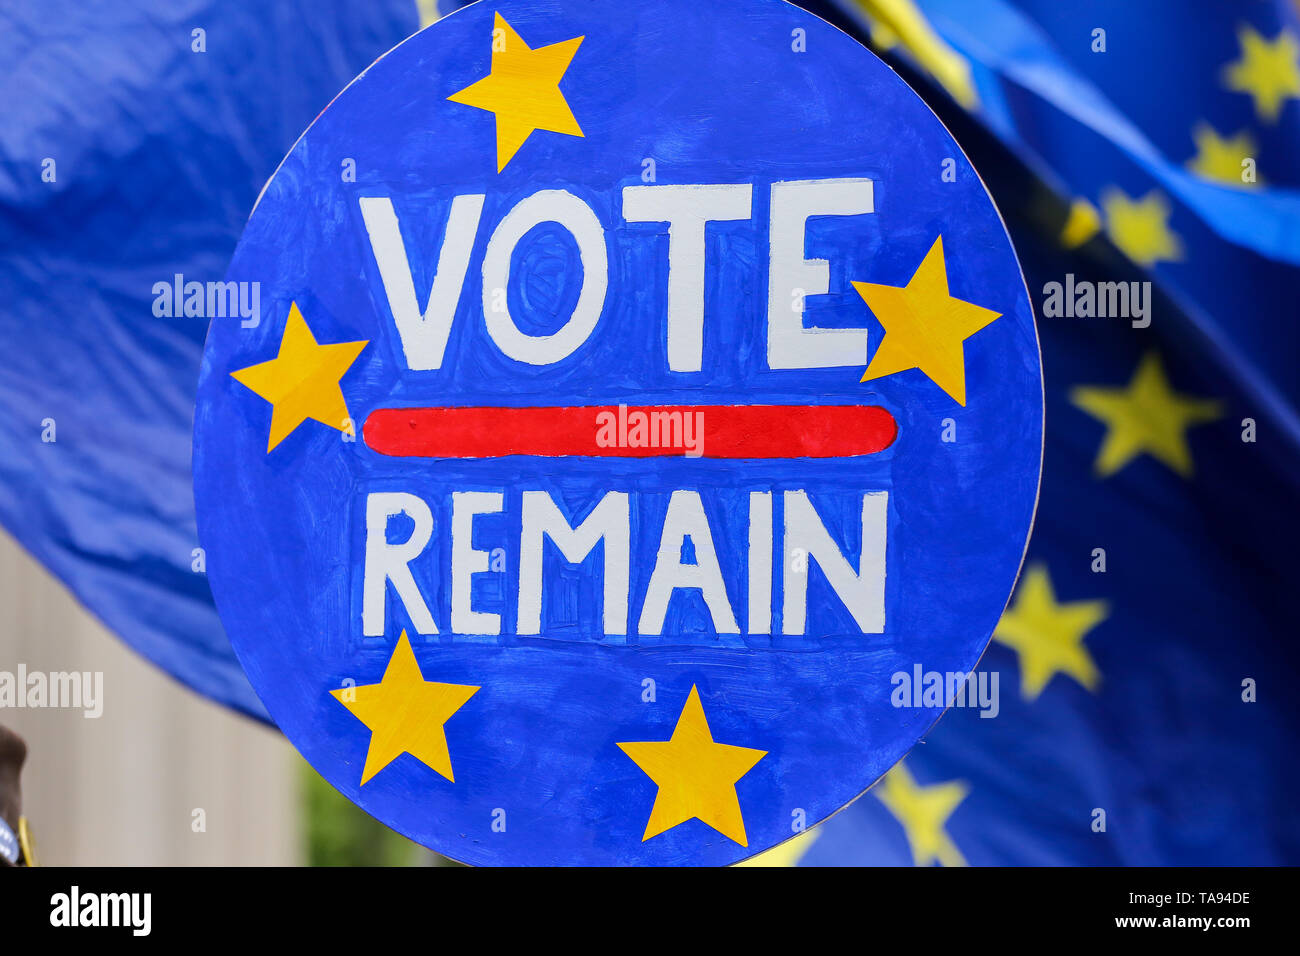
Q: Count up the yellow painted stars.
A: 5